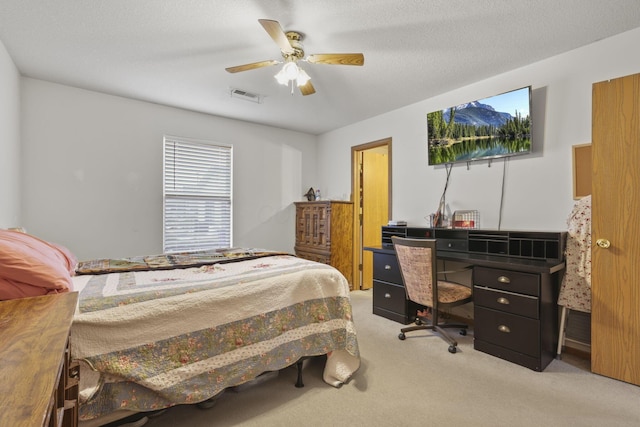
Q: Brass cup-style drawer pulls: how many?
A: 5